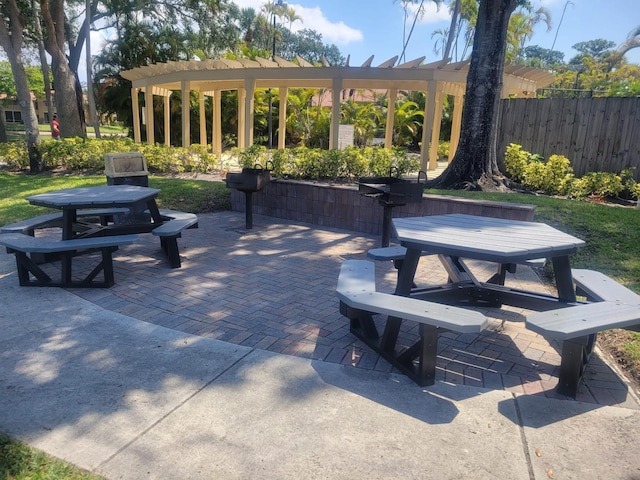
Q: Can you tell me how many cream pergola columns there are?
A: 14